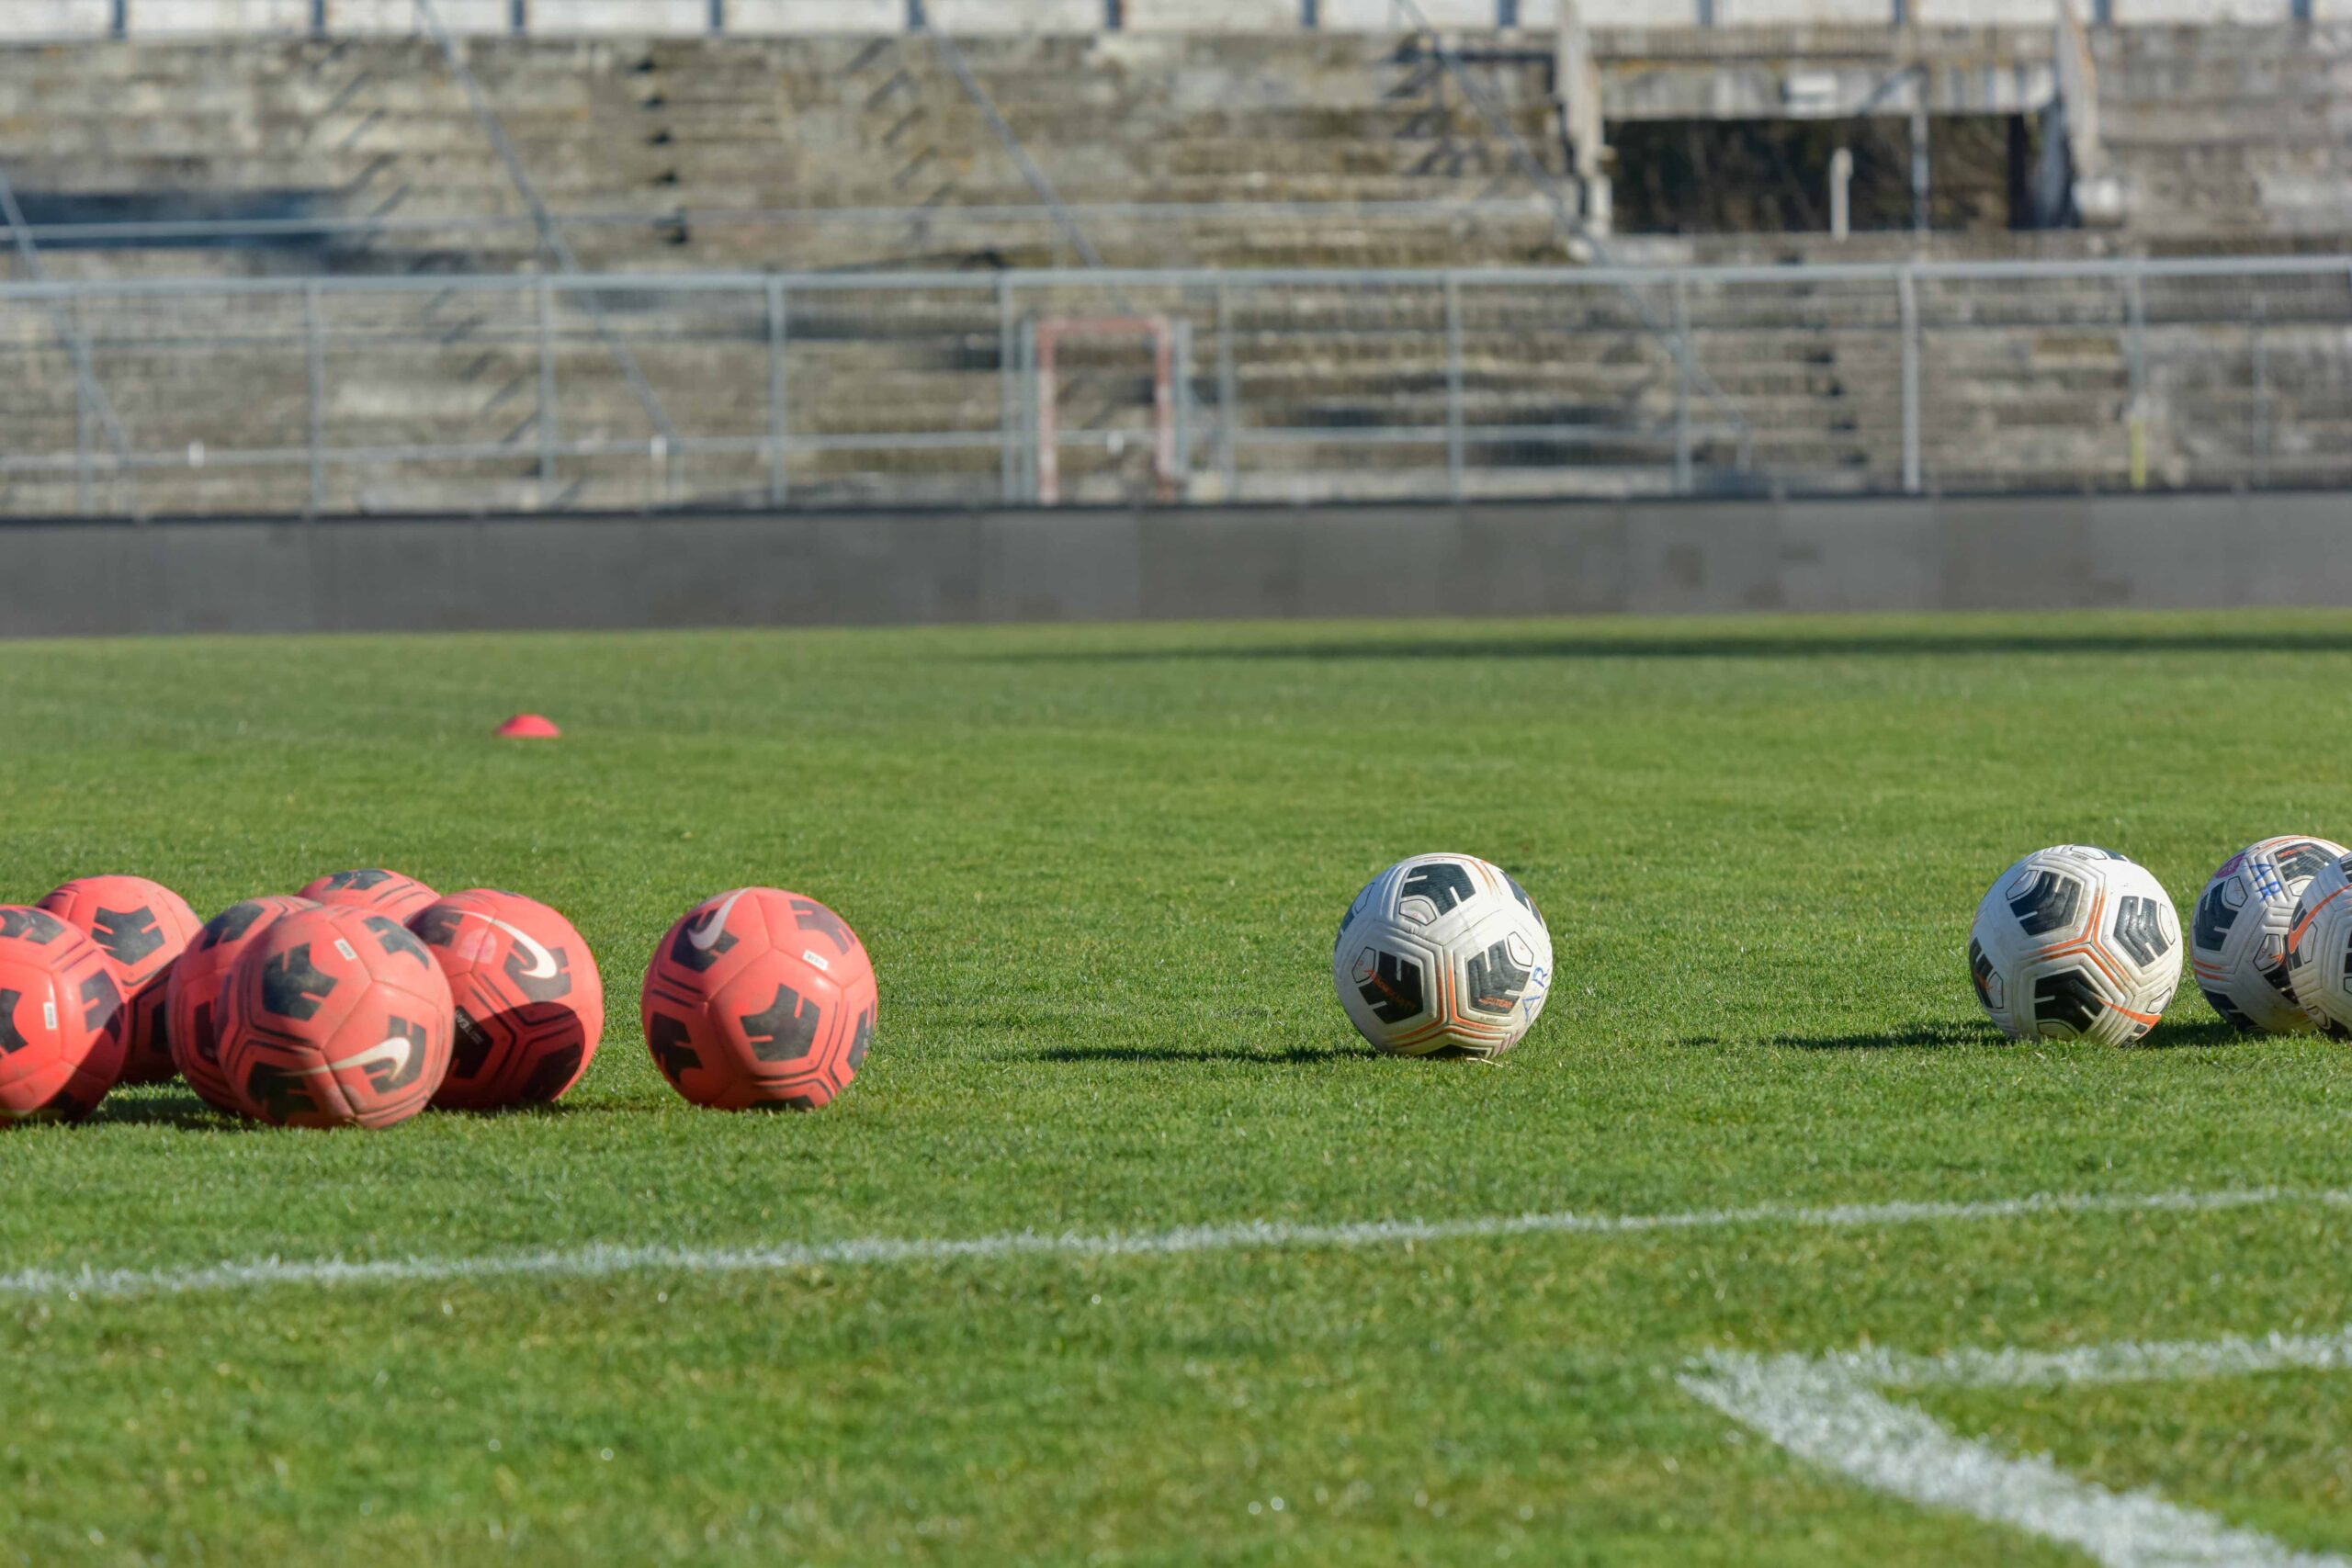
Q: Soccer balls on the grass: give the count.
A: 11